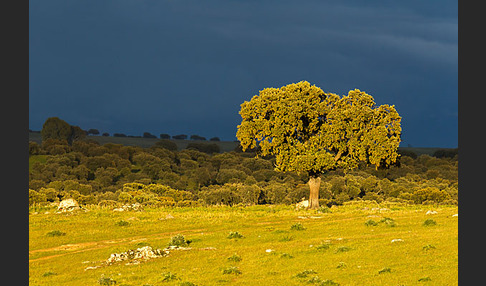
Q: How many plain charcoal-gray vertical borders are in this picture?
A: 2